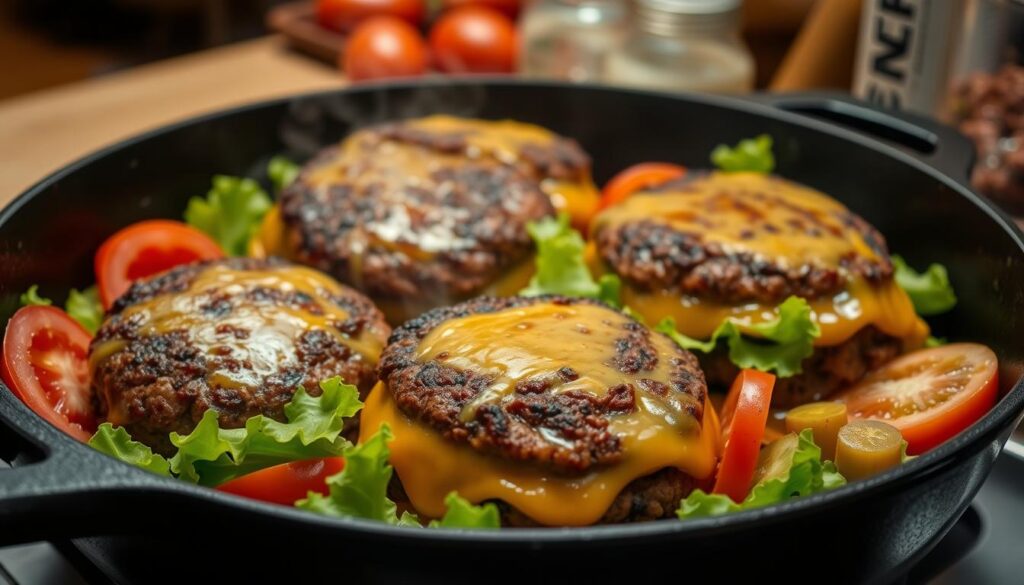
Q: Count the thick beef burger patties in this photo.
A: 4